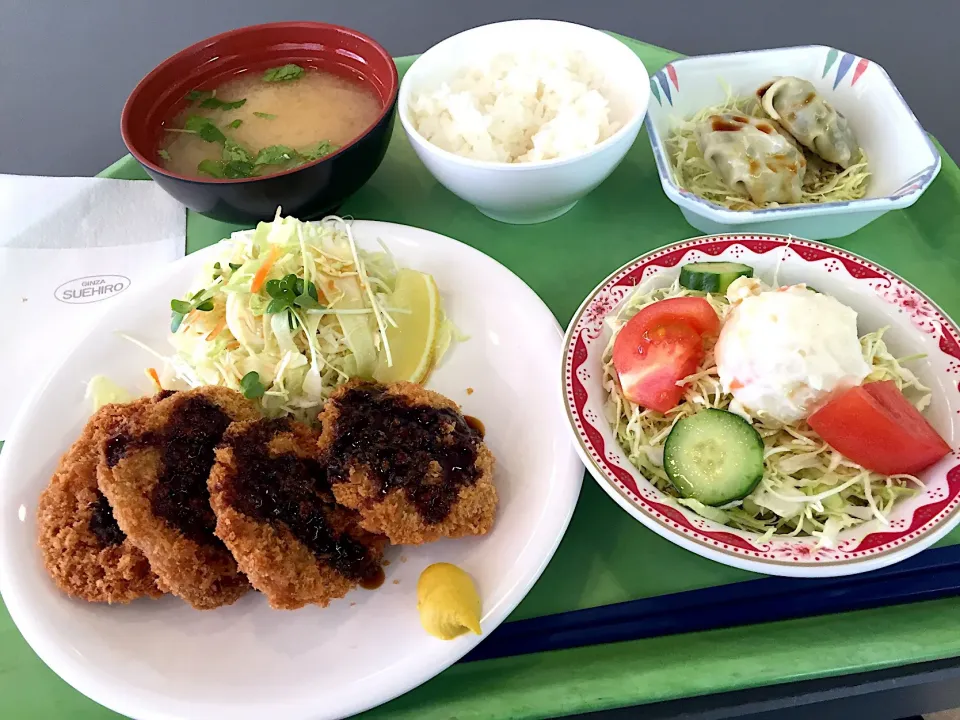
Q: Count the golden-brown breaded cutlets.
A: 4